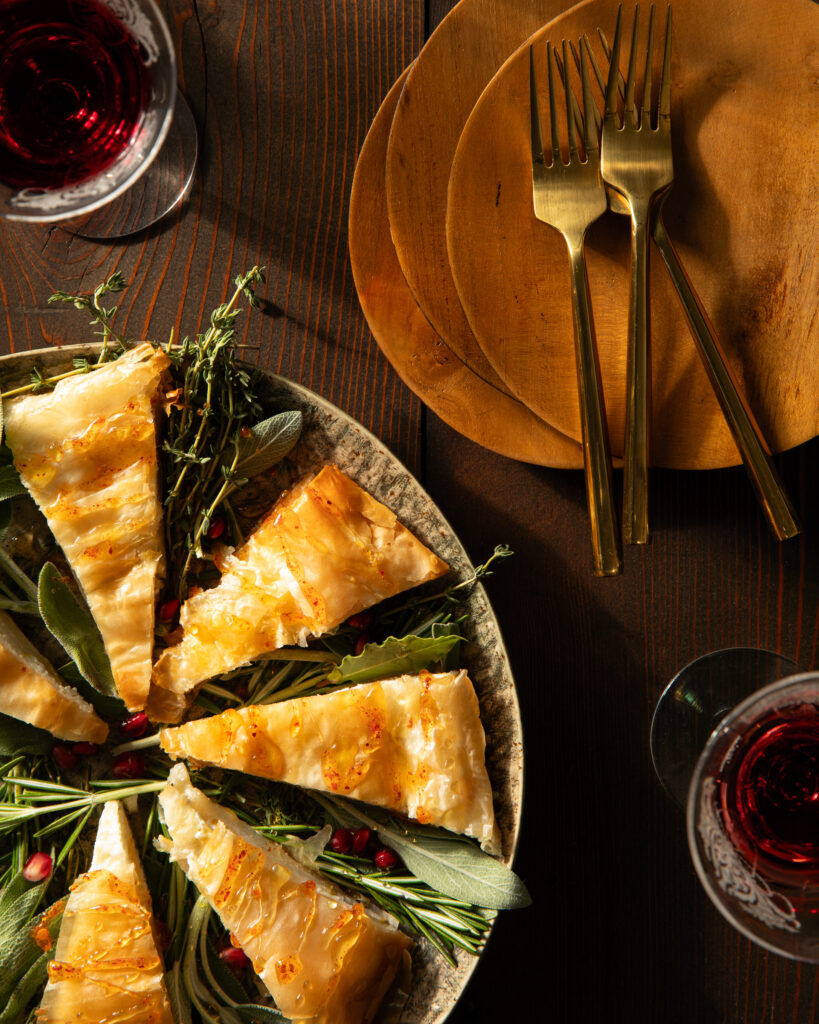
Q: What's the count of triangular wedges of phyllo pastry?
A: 6